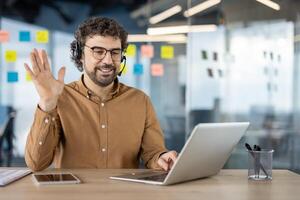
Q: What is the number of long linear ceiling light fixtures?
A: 5